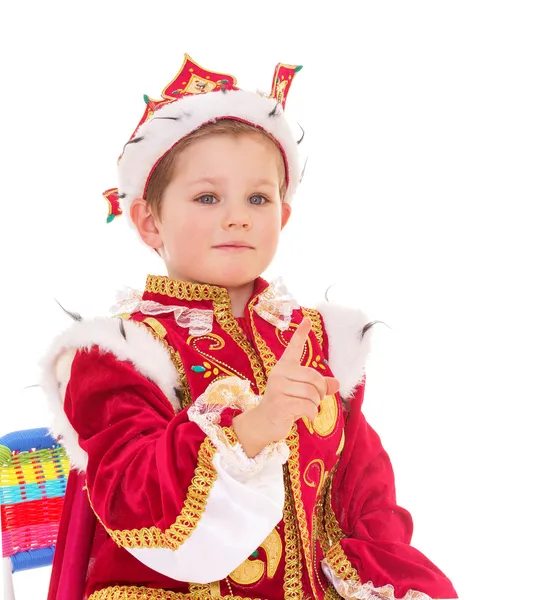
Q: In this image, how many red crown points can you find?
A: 4